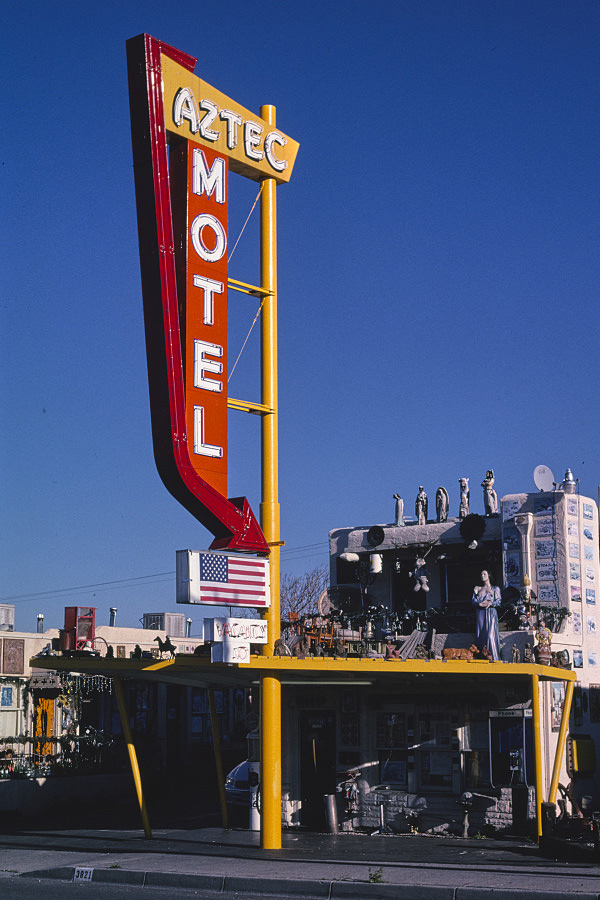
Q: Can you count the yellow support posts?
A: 5